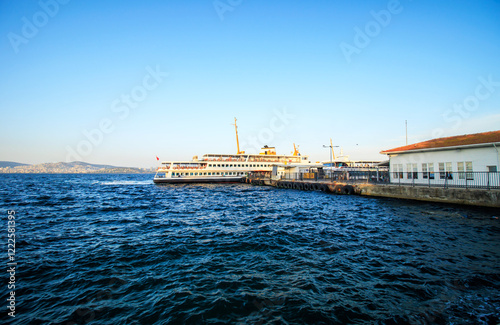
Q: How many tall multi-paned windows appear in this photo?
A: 10